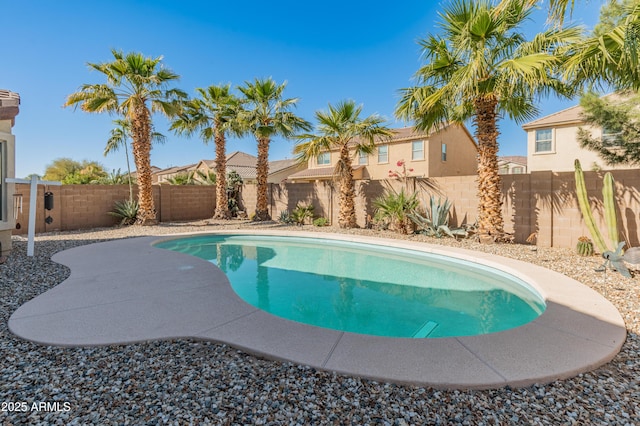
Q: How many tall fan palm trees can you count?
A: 5